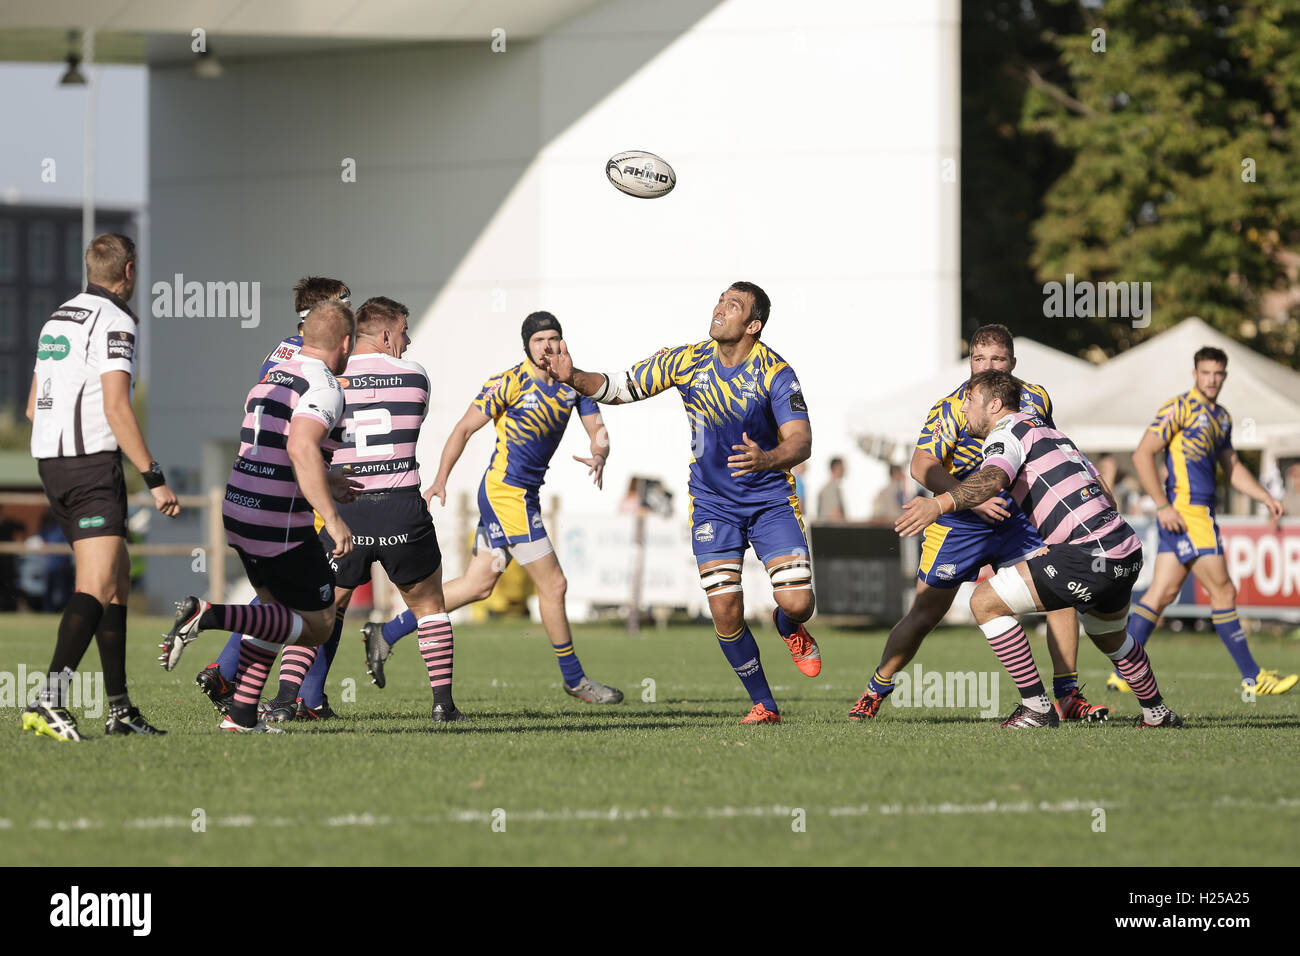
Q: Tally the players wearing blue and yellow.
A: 5